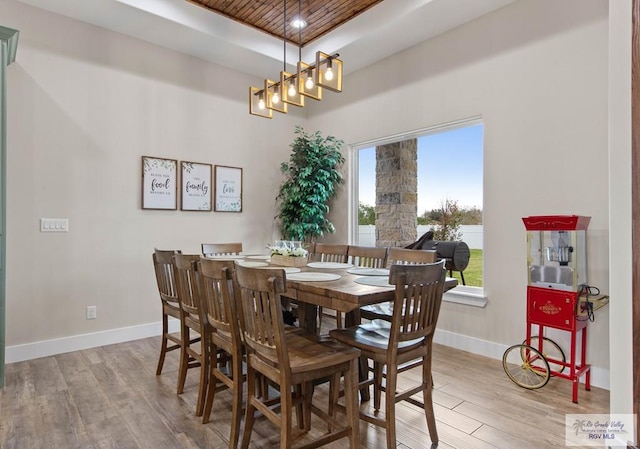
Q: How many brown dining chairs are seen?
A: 10